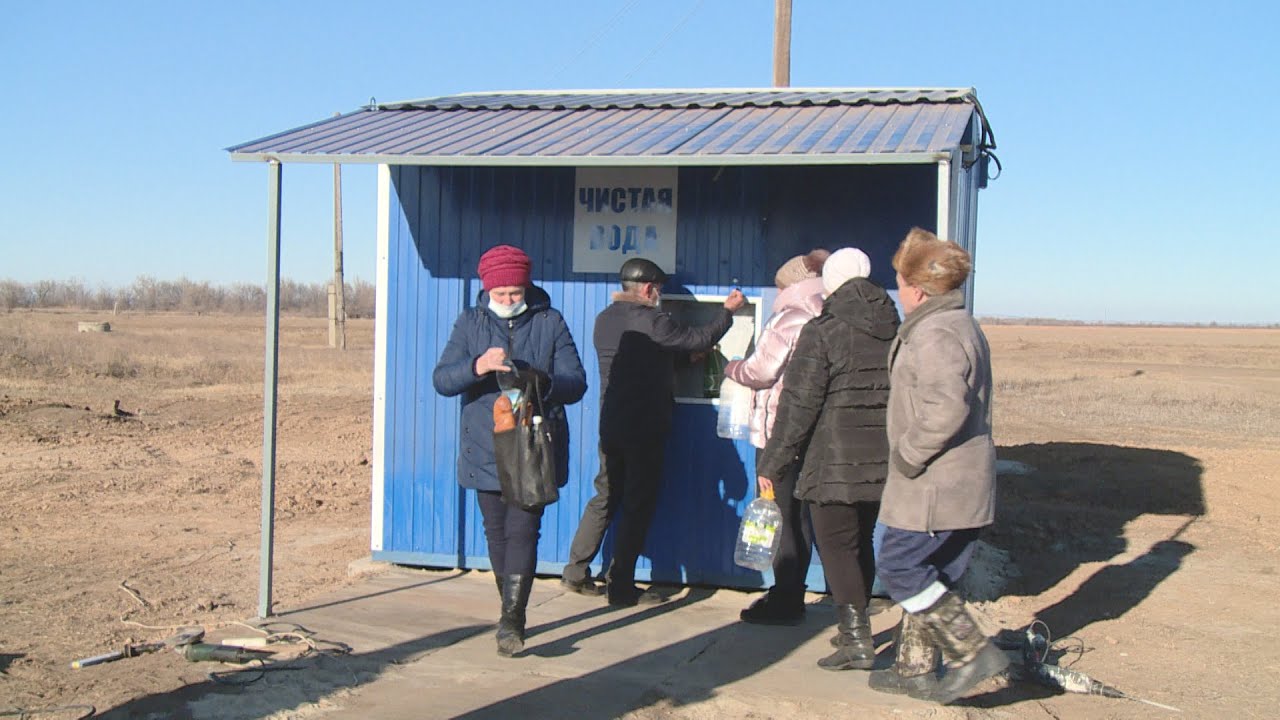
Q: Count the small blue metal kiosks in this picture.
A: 1